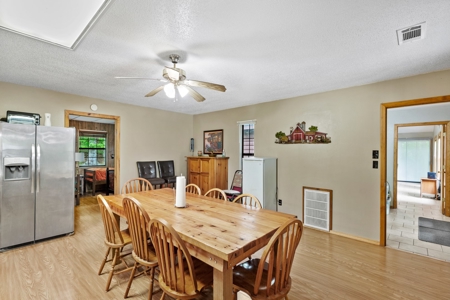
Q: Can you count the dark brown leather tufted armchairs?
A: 2